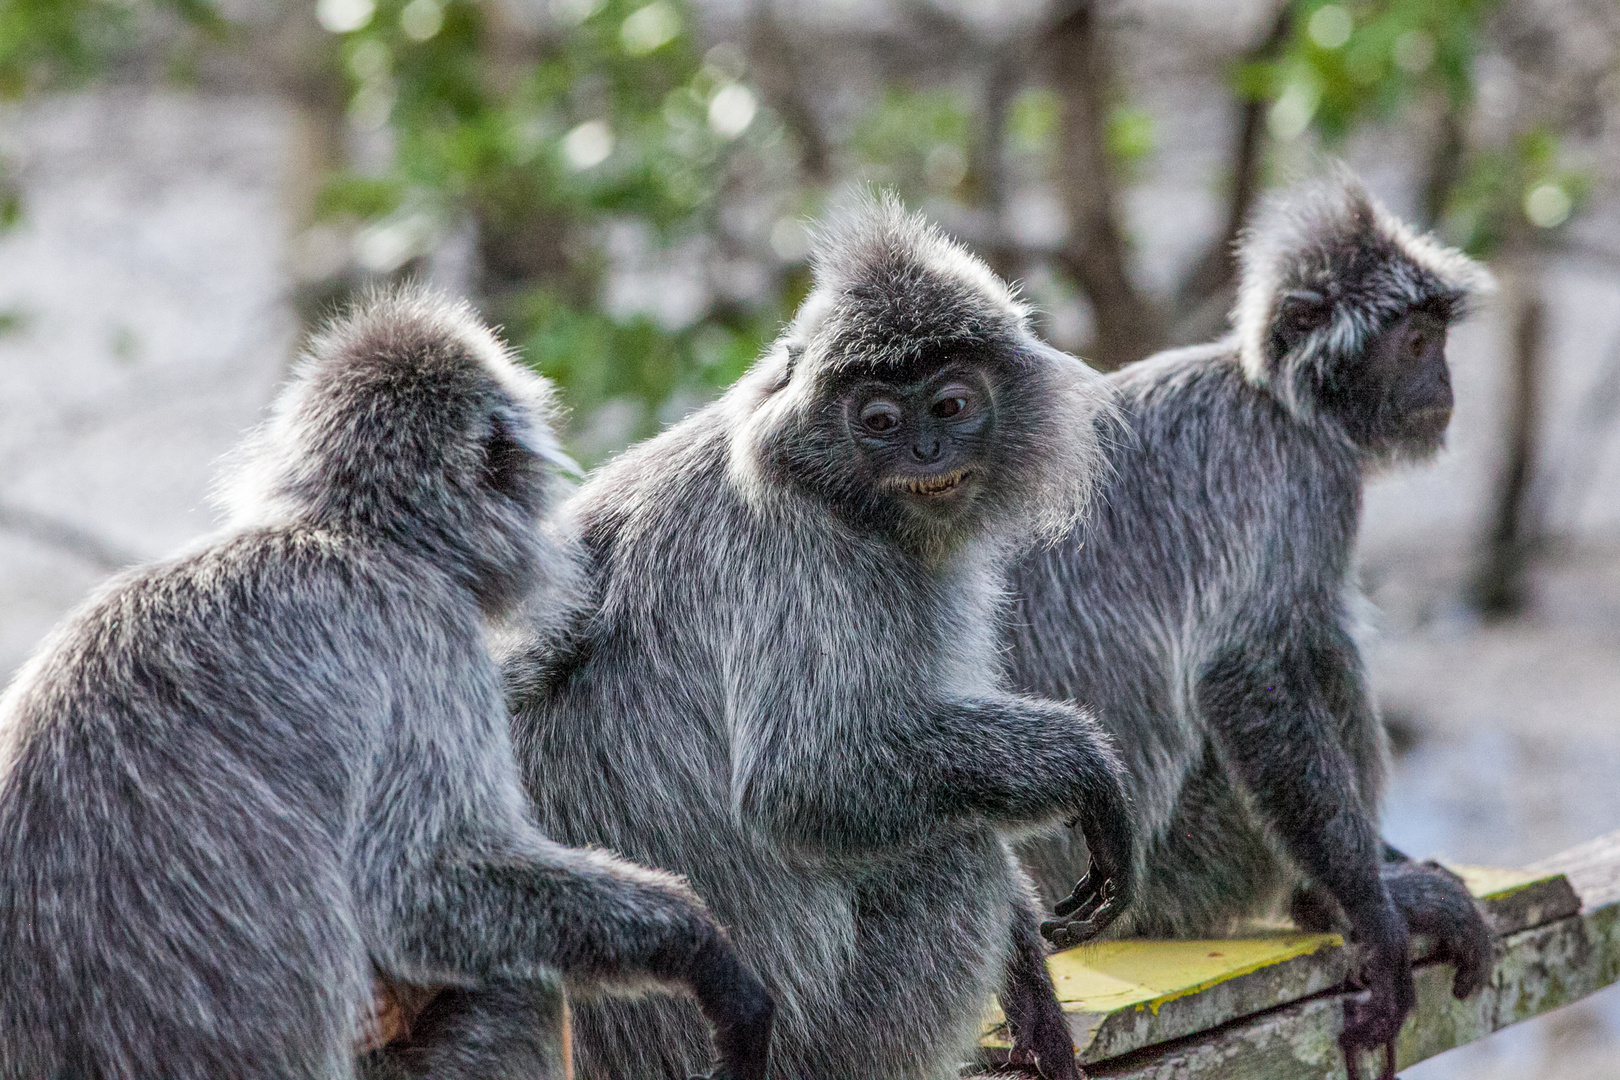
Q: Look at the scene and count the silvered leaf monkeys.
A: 3